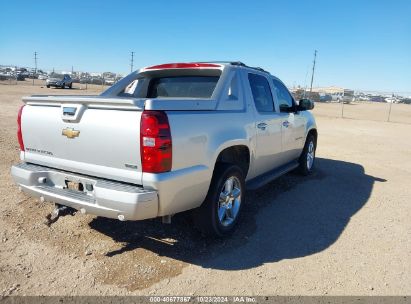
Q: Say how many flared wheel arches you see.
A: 2